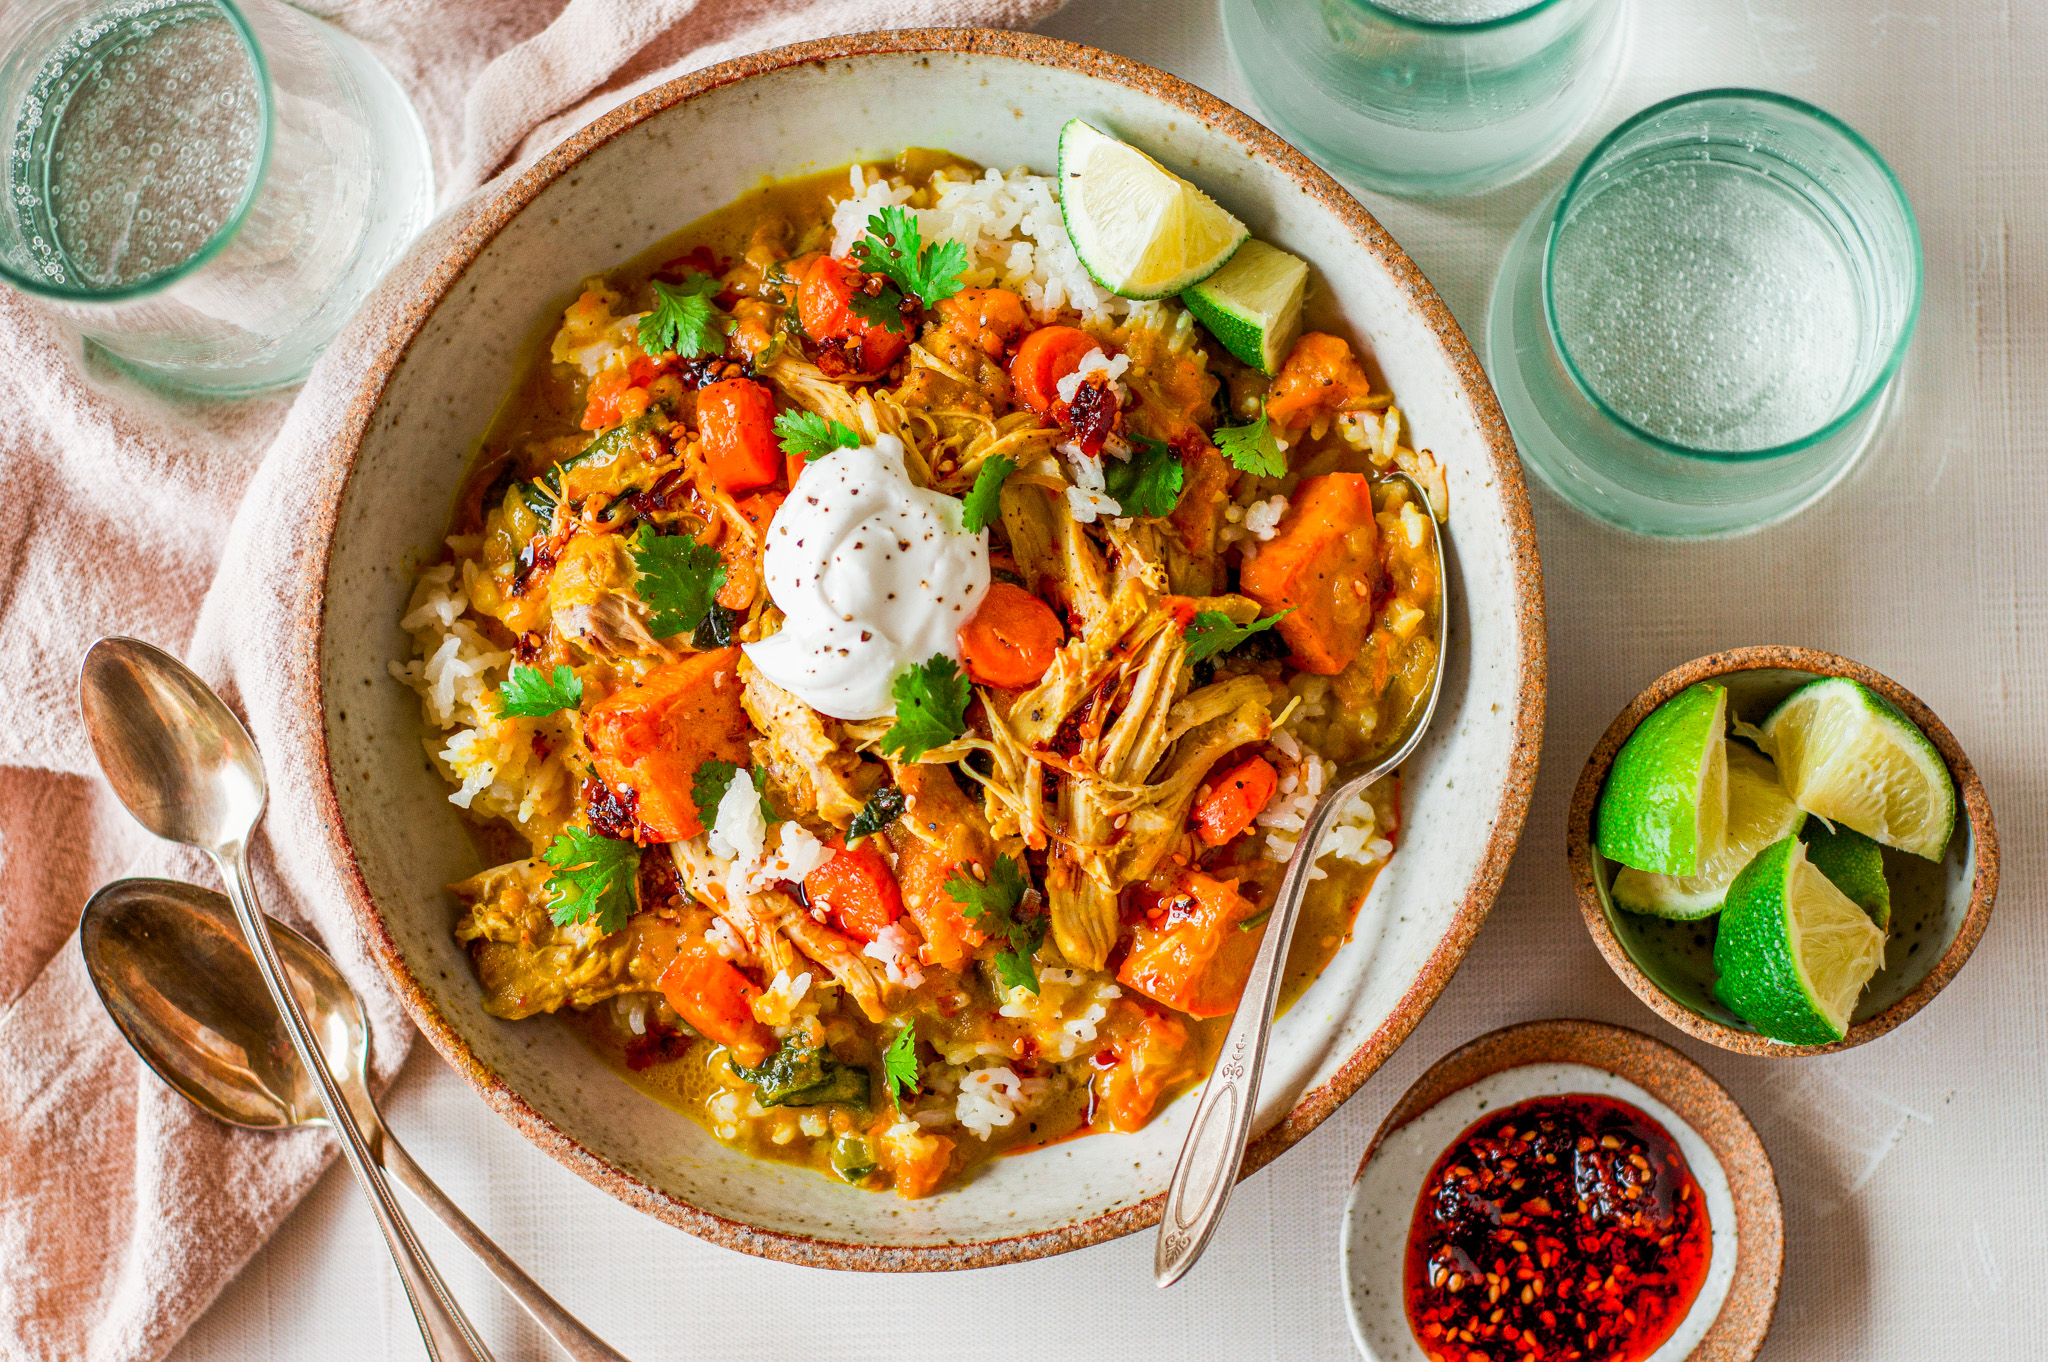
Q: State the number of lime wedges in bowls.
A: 7